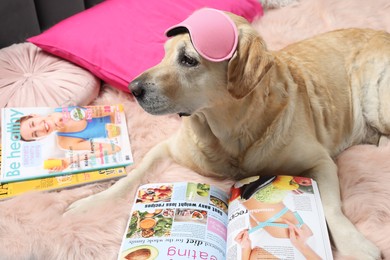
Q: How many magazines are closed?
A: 2